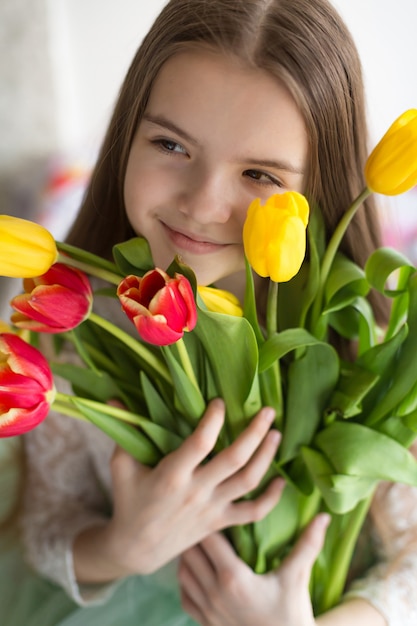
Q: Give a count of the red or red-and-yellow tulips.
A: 3